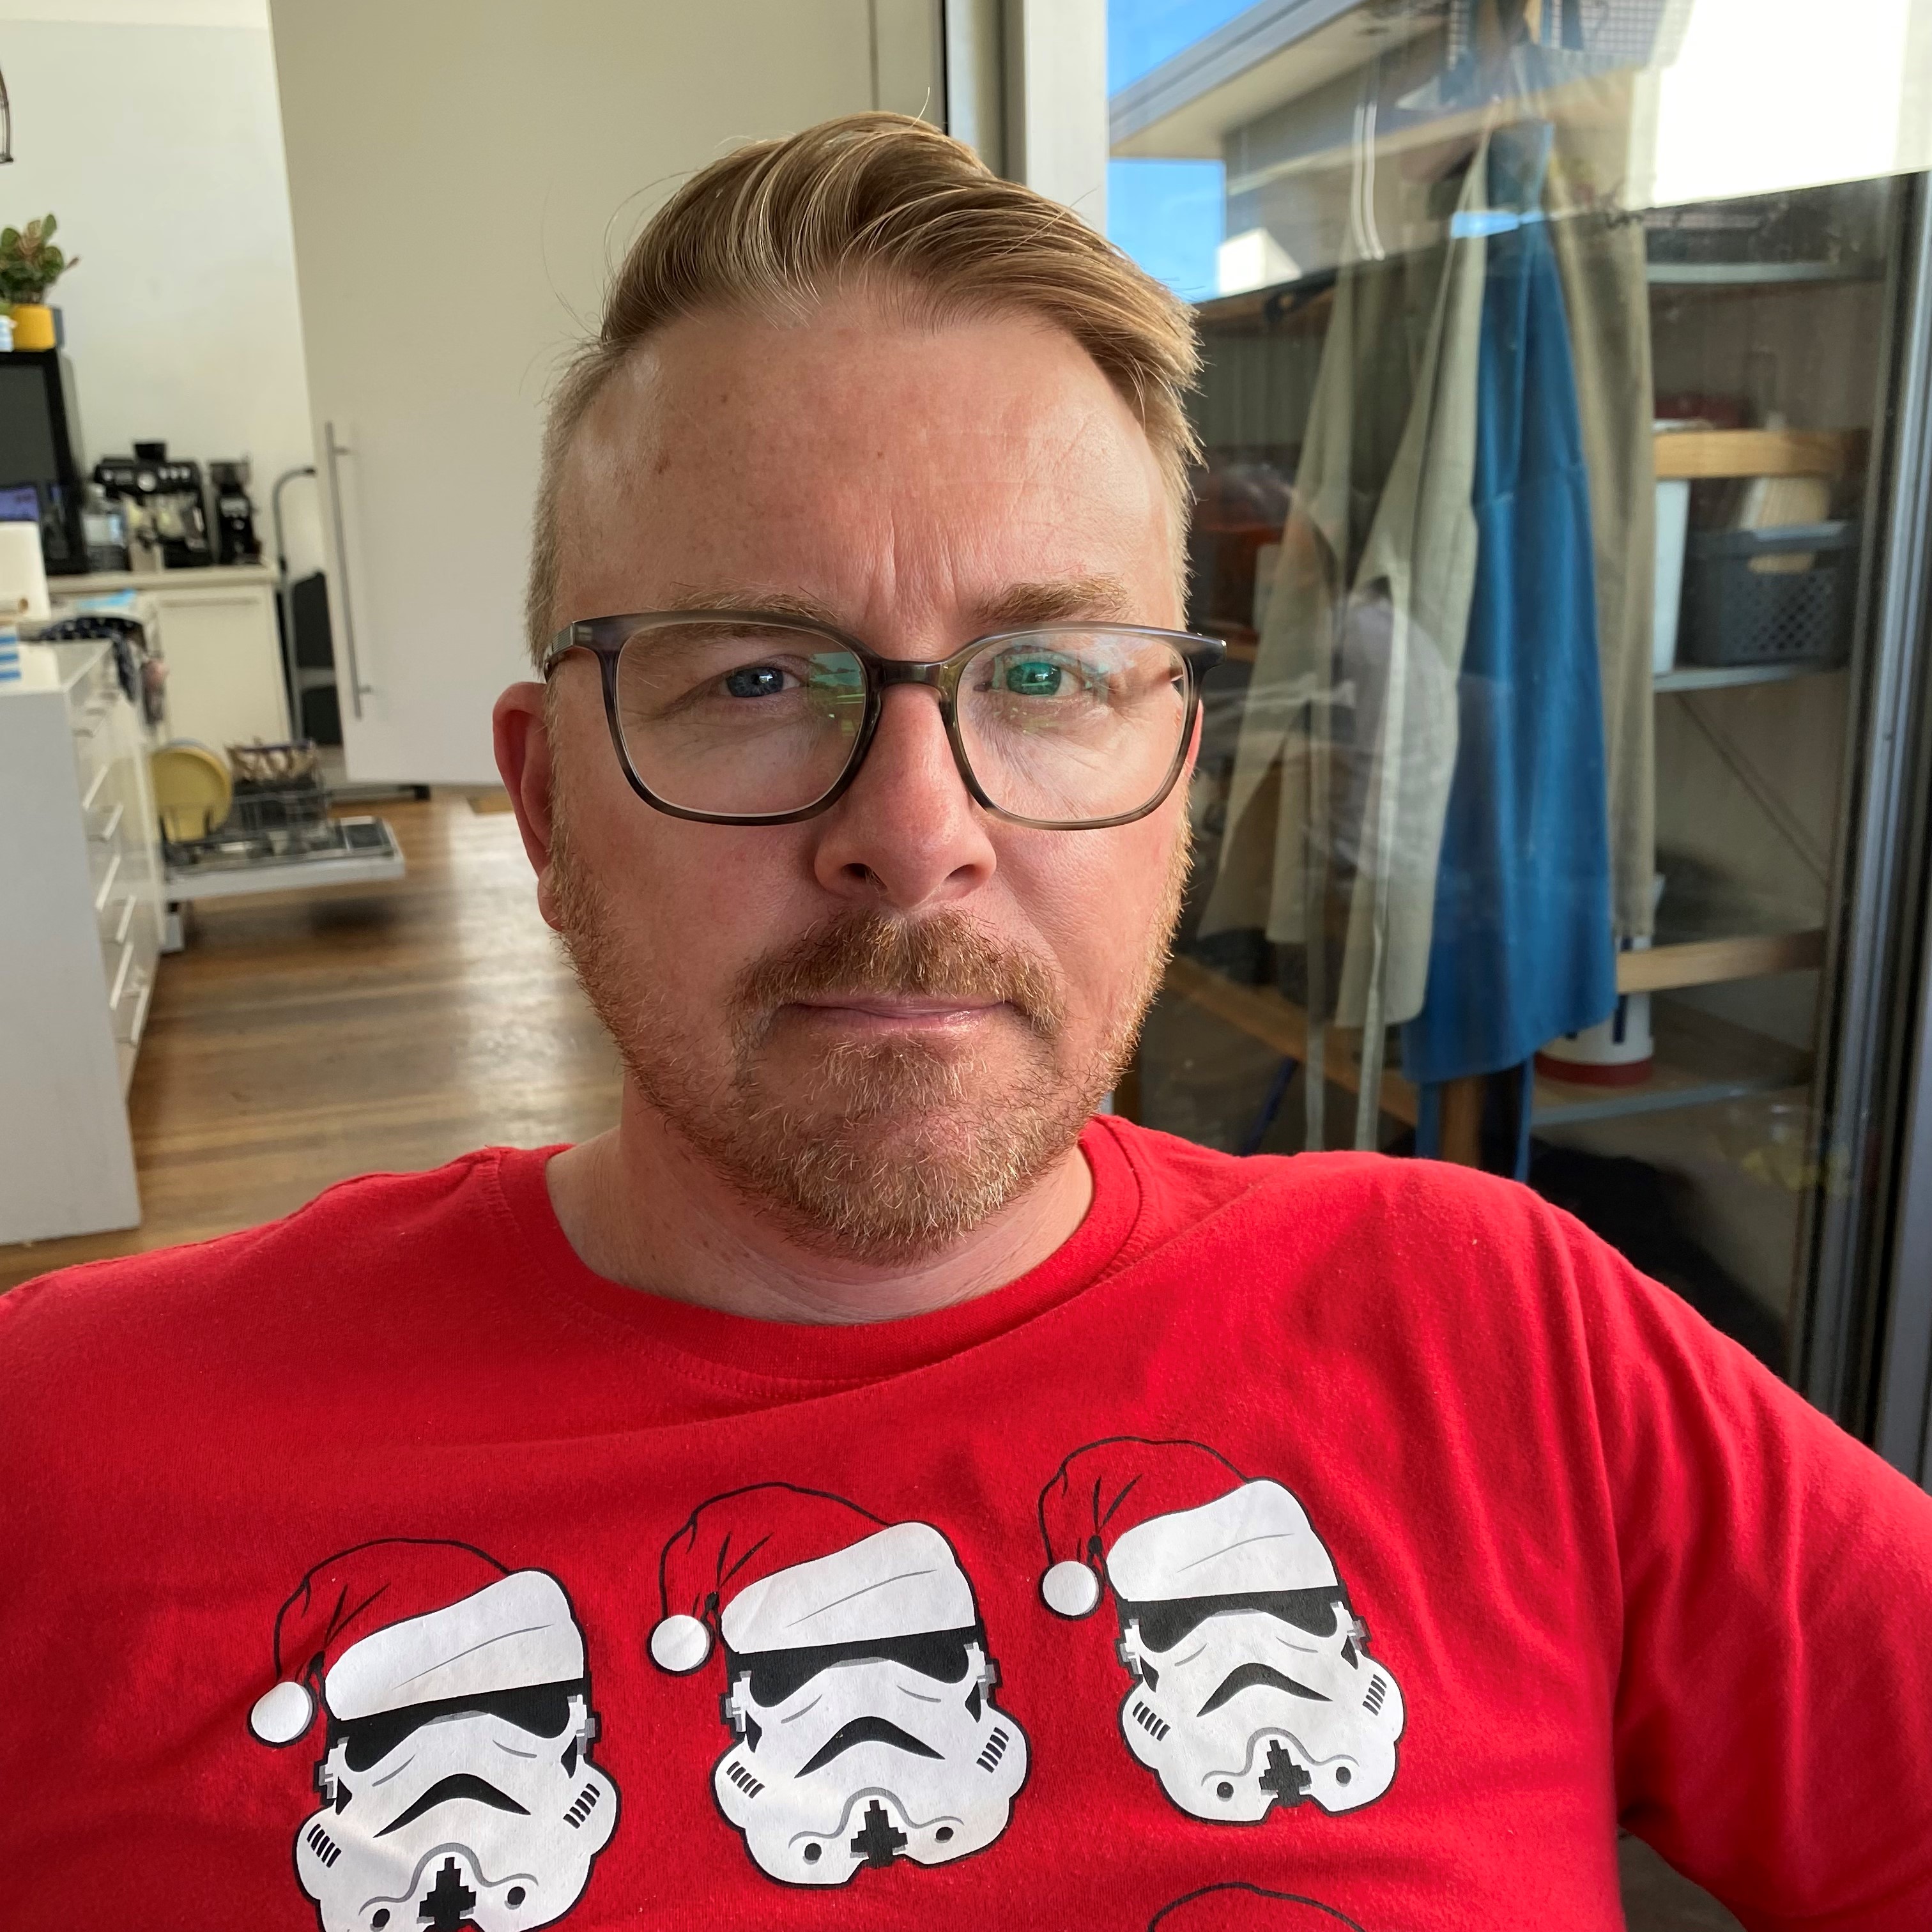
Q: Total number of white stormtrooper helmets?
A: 3